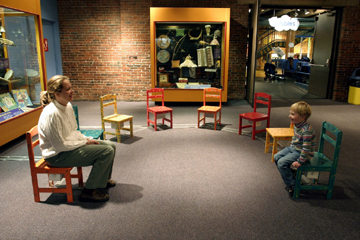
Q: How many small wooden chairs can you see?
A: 8